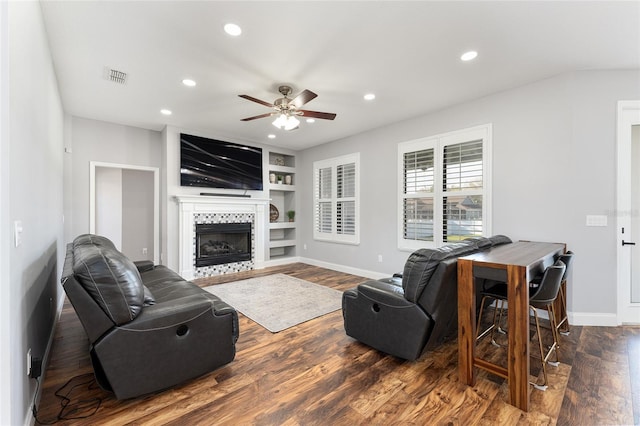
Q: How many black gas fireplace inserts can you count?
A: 1